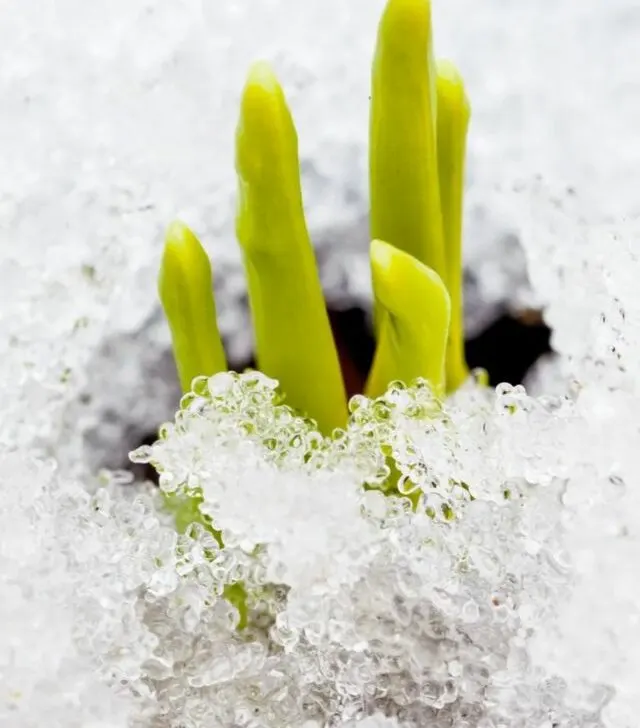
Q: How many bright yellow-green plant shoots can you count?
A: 5